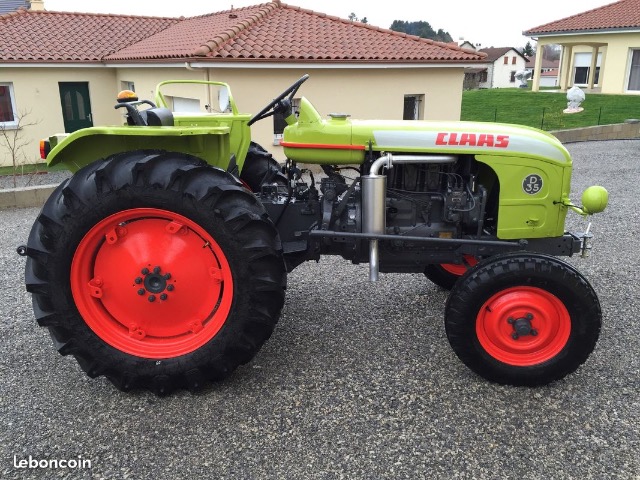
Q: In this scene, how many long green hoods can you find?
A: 1